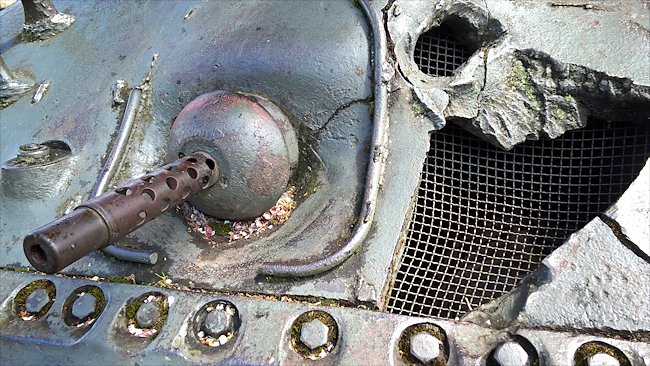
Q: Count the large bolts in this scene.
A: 8